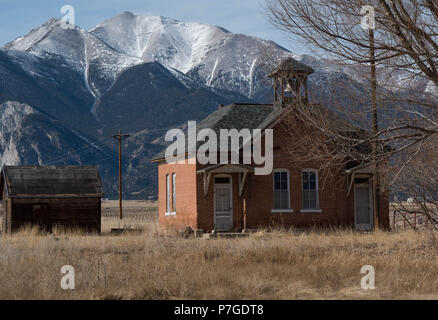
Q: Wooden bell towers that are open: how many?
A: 1